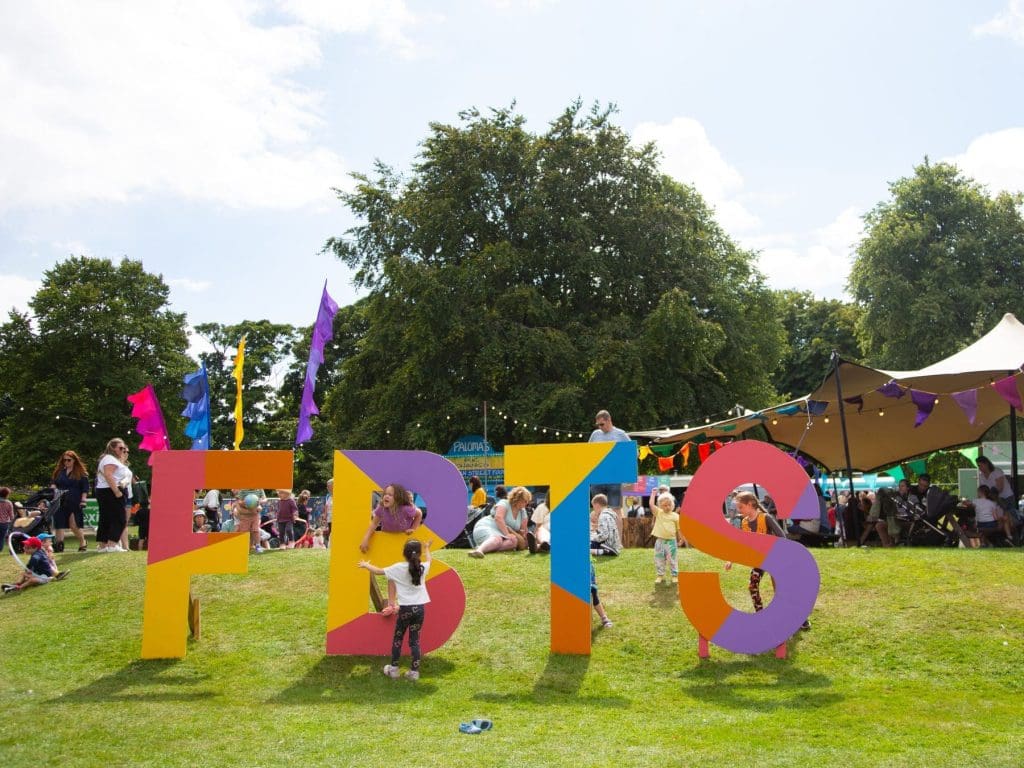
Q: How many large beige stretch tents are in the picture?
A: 1